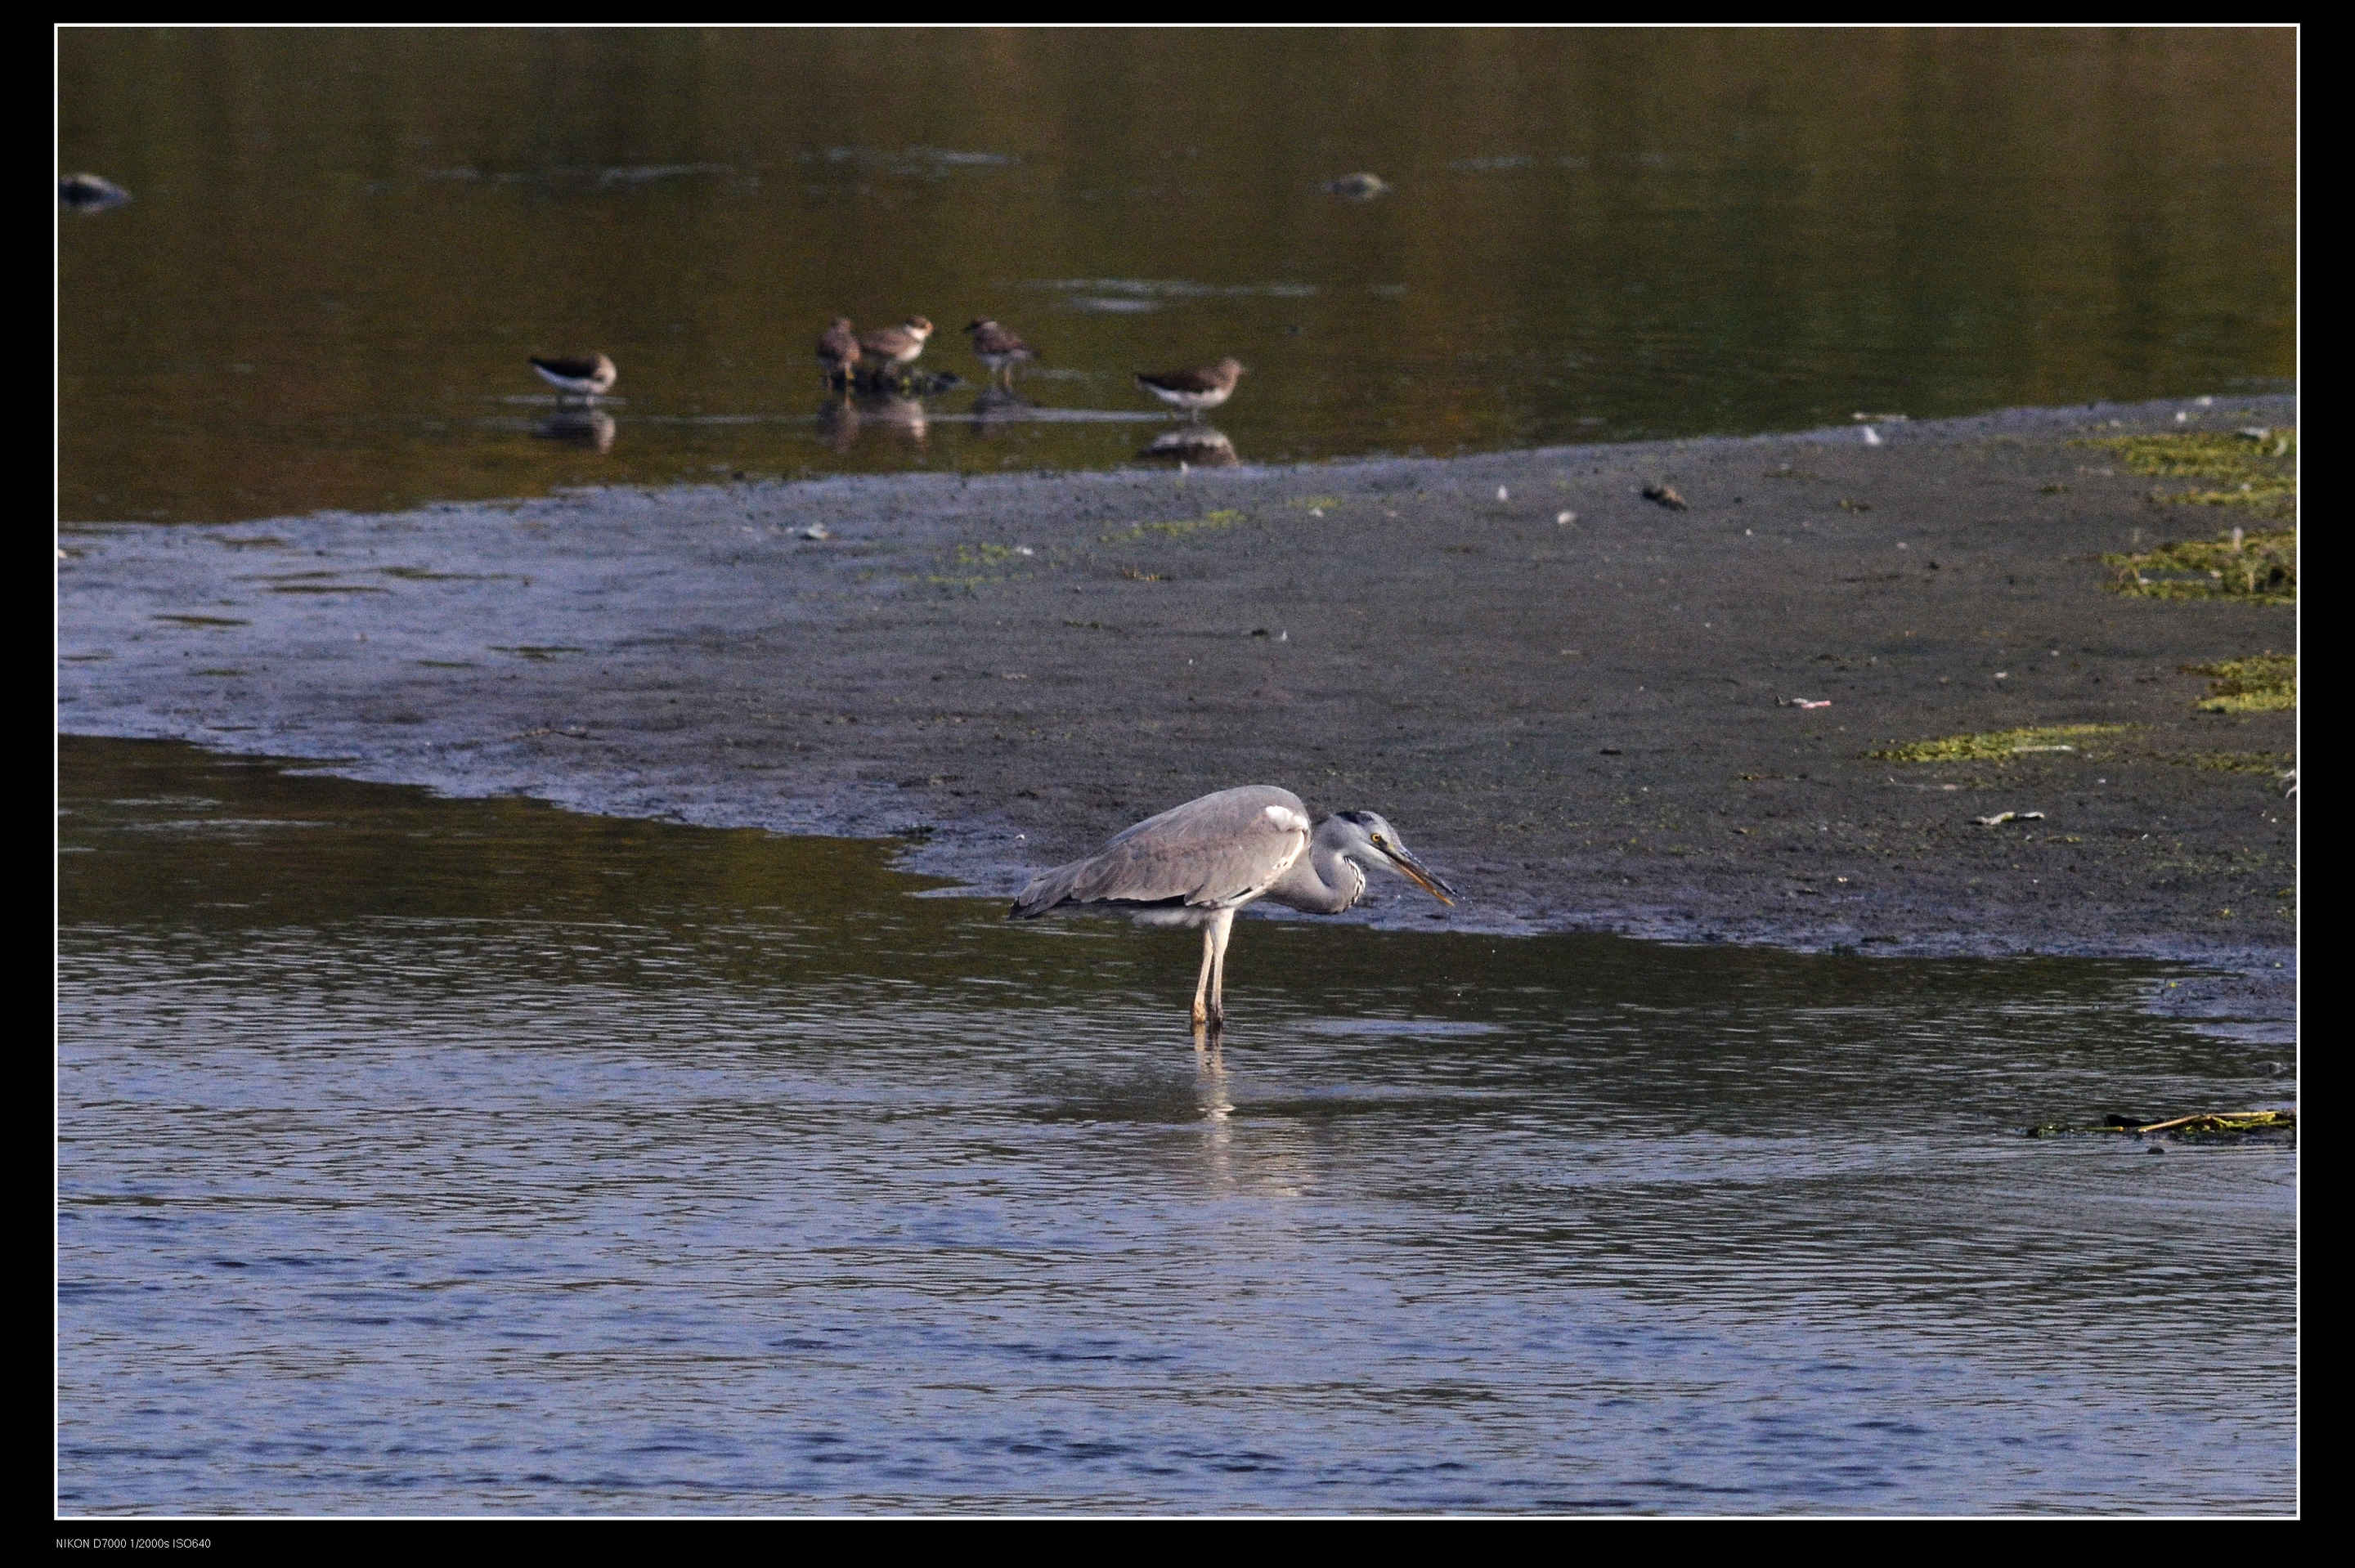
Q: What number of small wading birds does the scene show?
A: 5